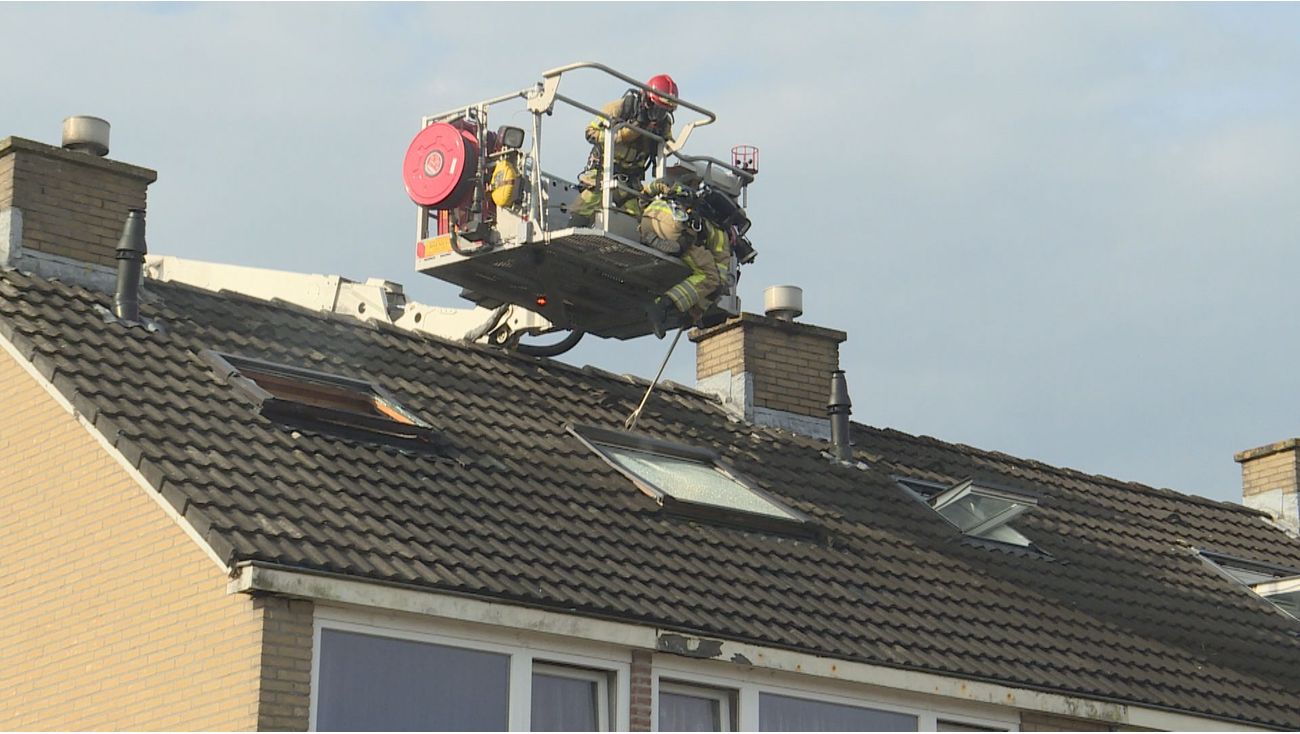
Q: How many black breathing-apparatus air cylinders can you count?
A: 2